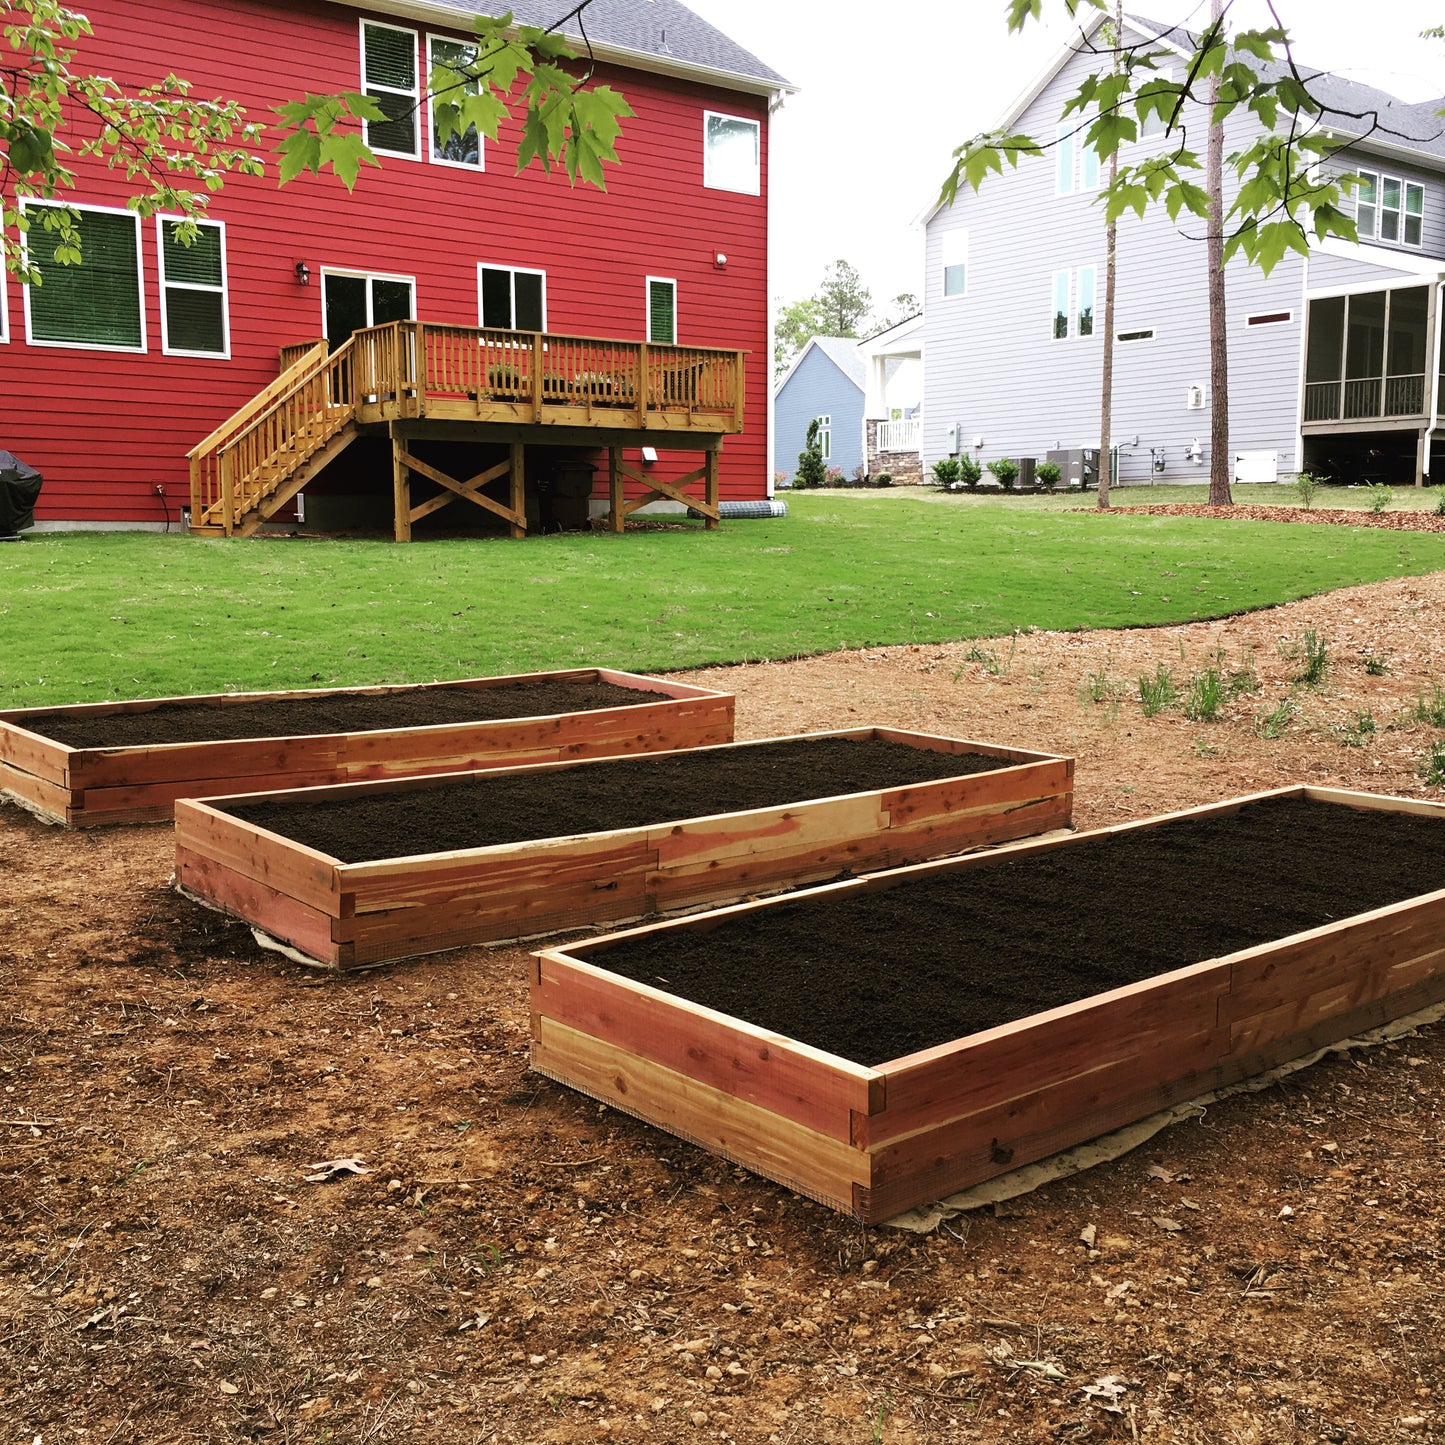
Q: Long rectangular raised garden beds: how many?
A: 3